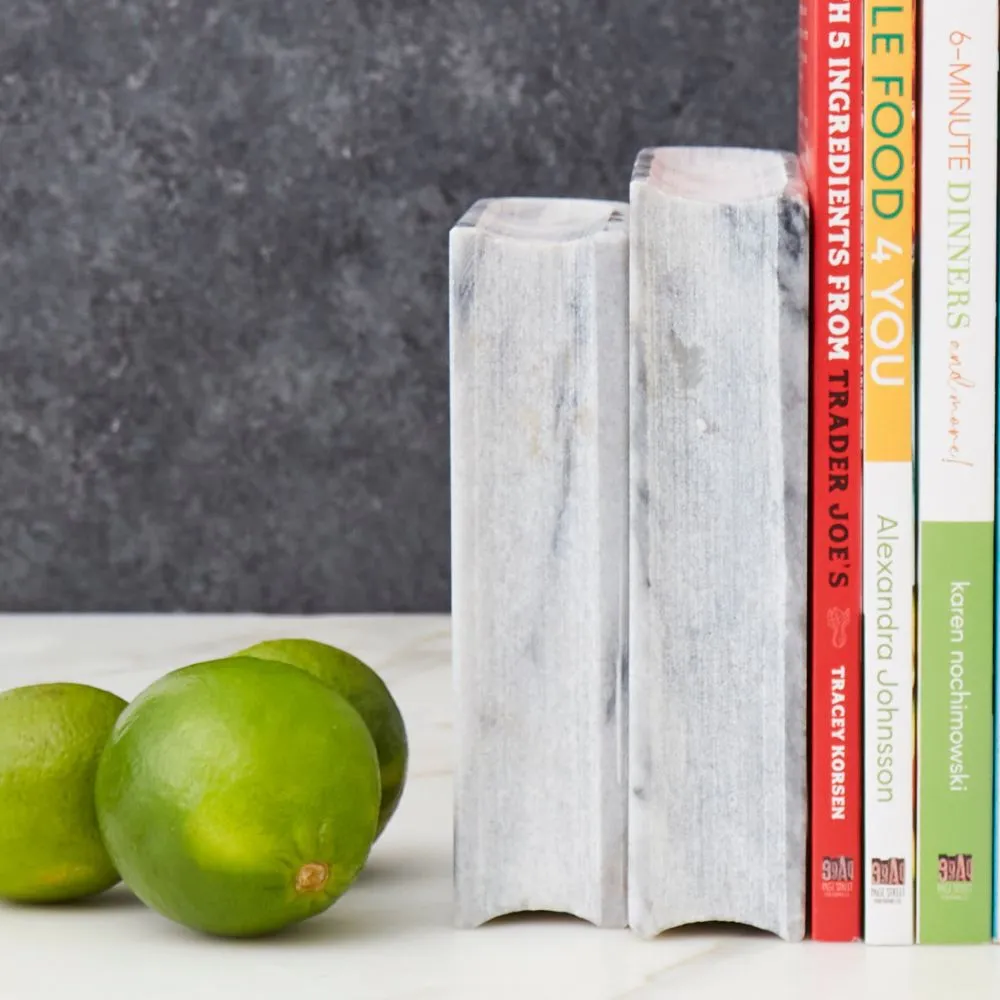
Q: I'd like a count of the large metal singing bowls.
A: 0